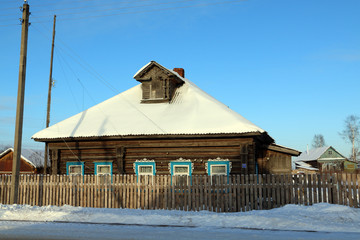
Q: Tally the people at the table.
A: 0